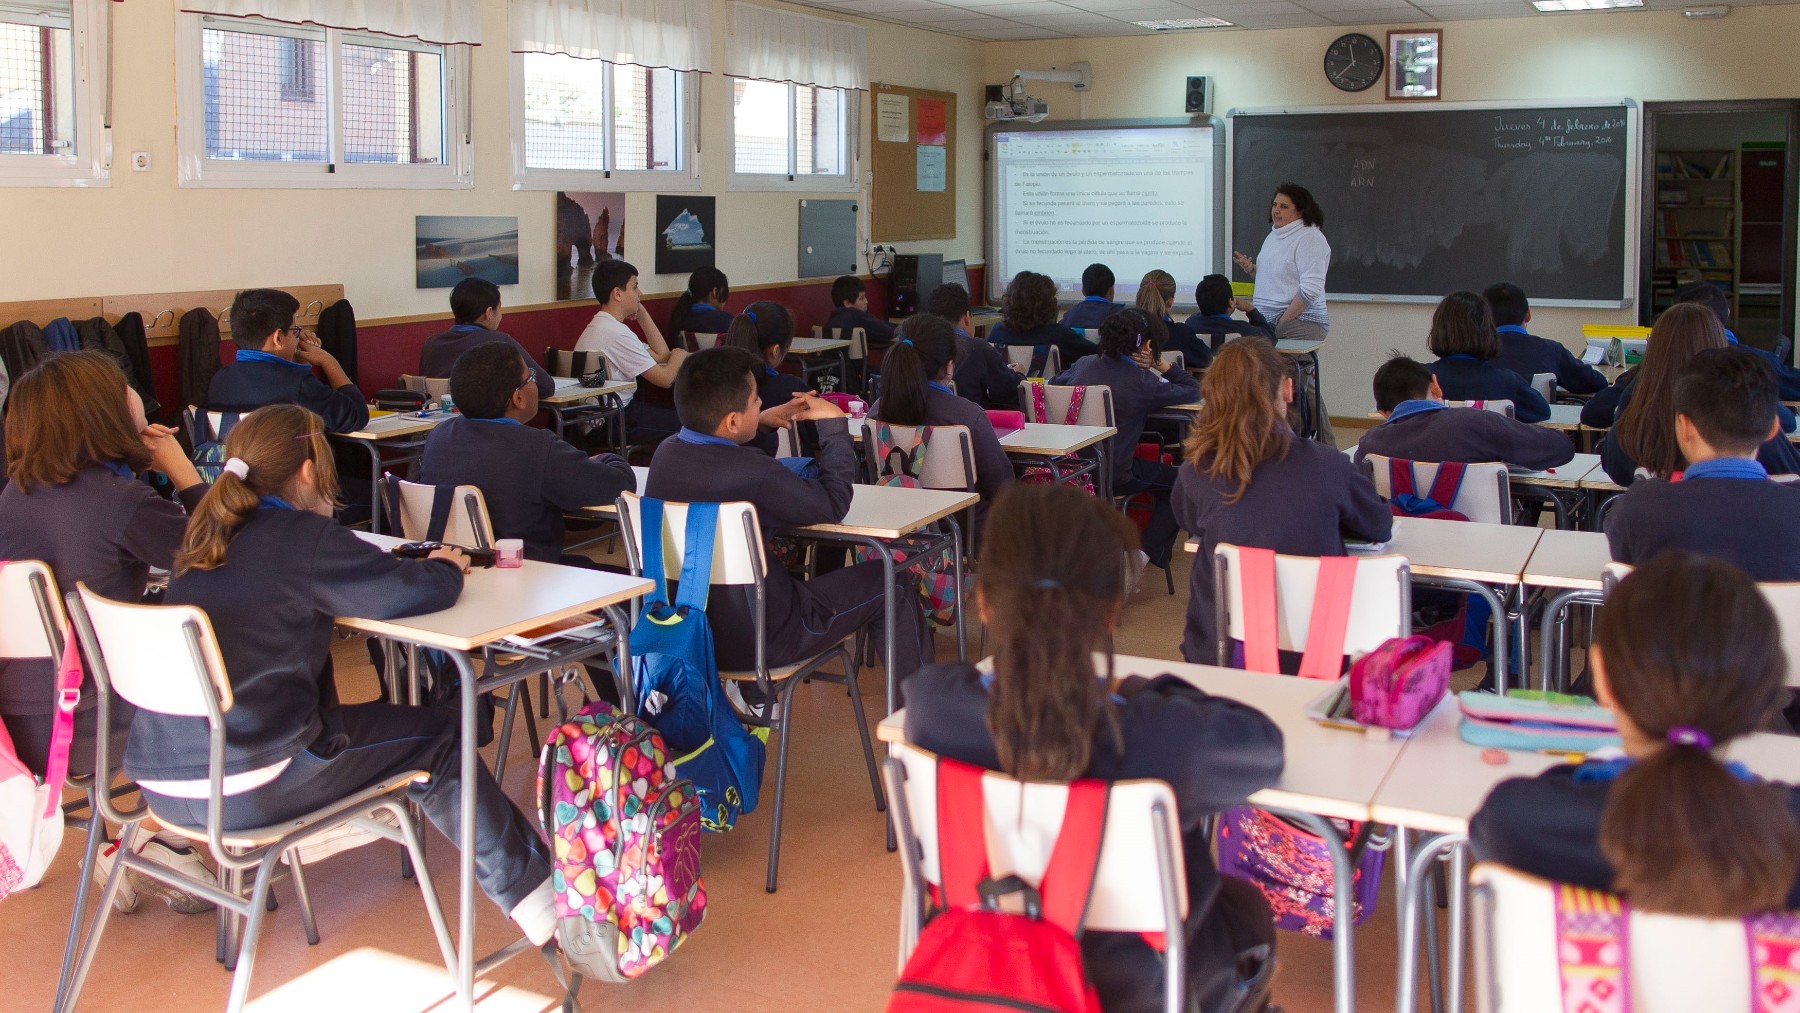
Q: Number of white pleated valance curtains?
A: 3